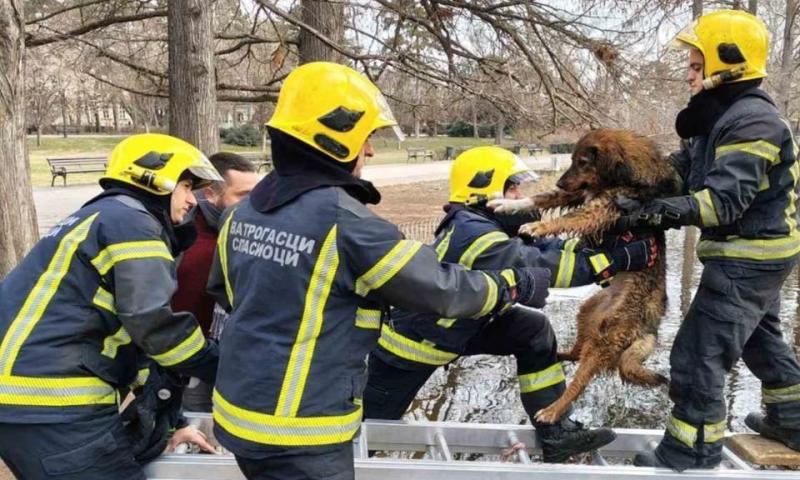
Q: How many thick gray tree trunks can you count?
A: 3